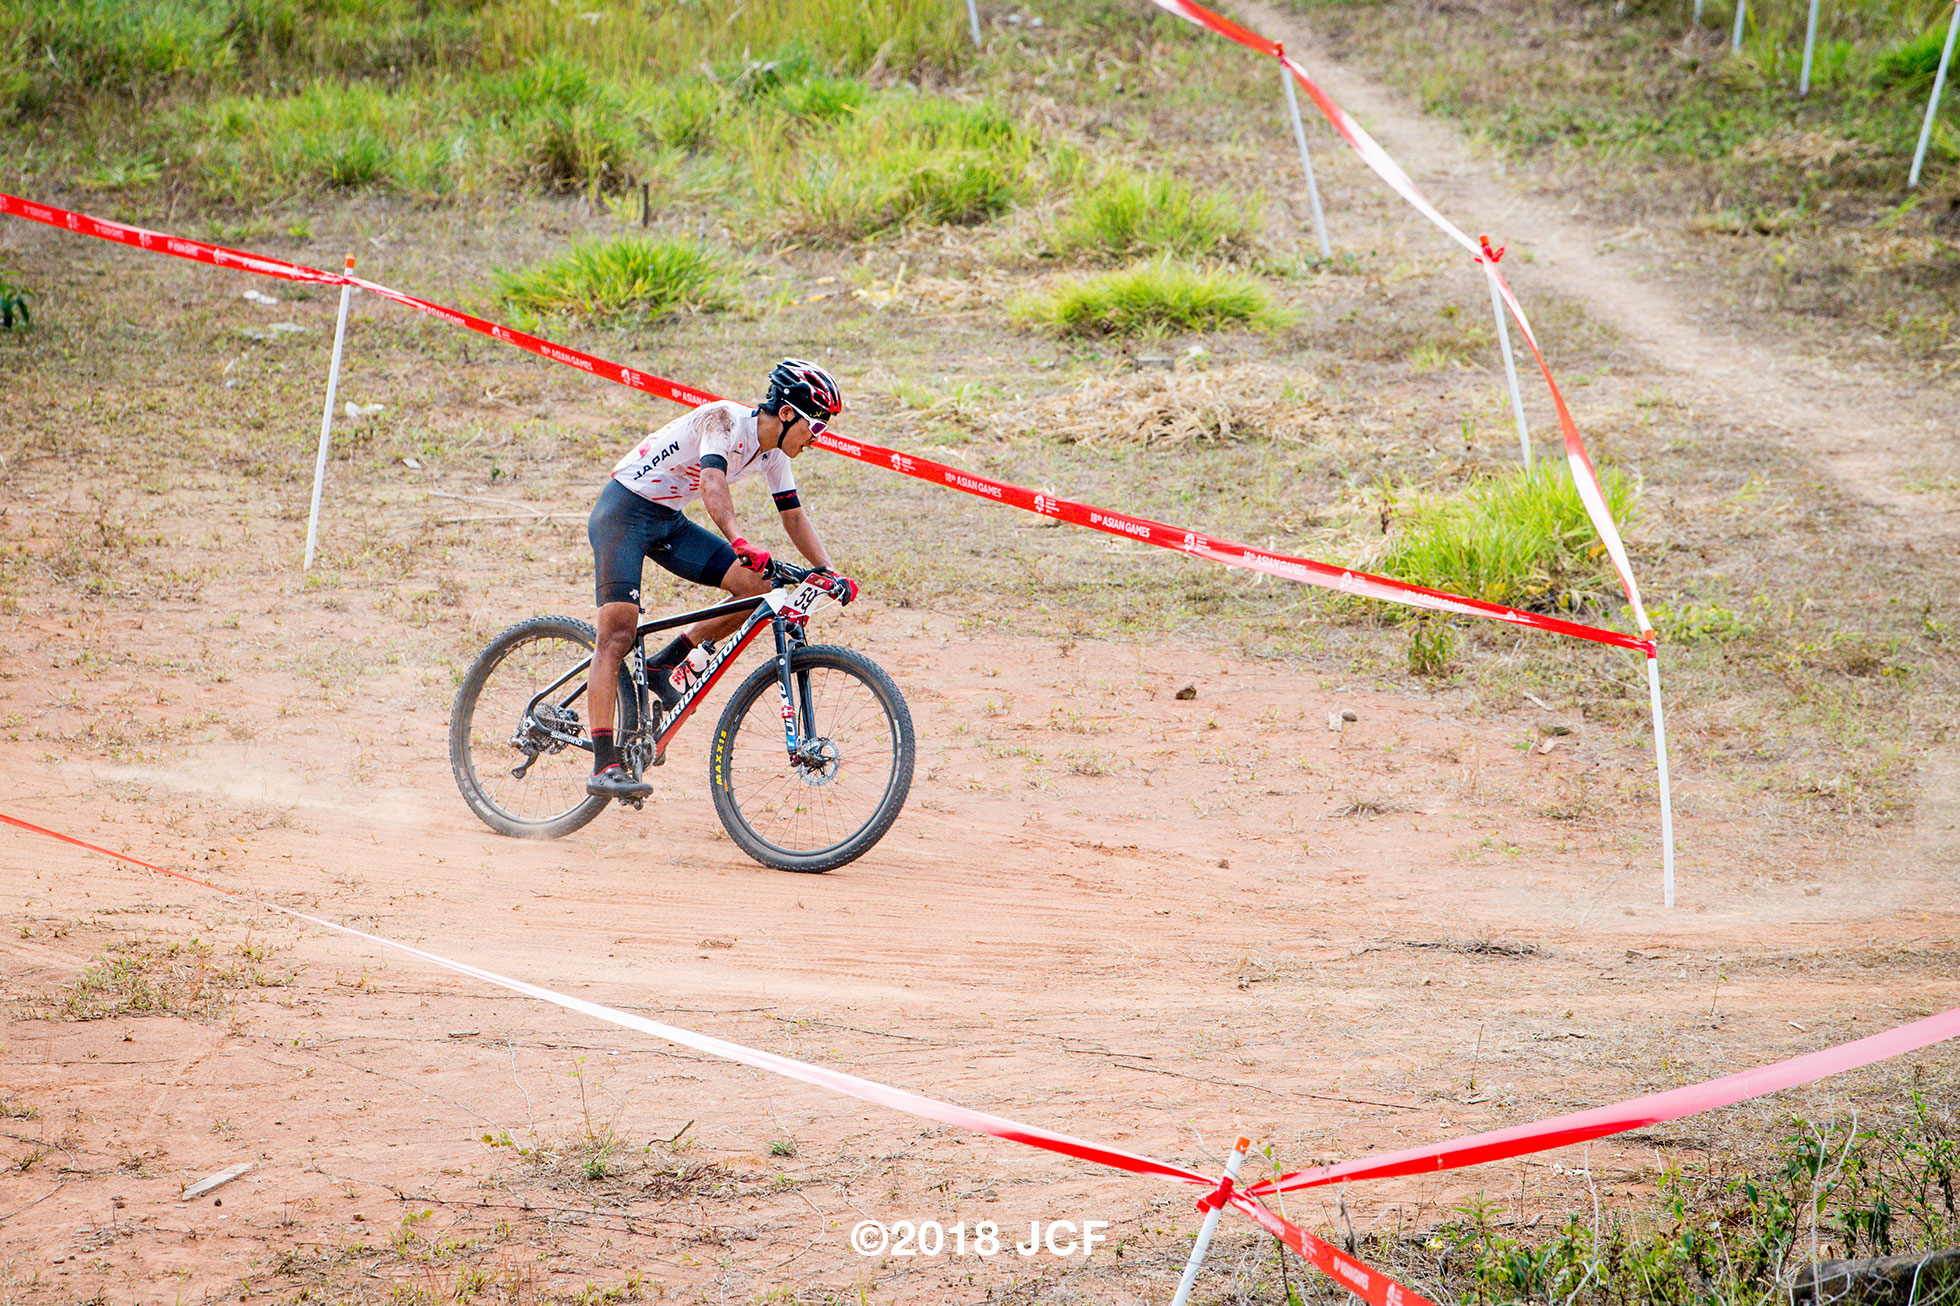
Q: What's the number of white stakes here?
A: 10